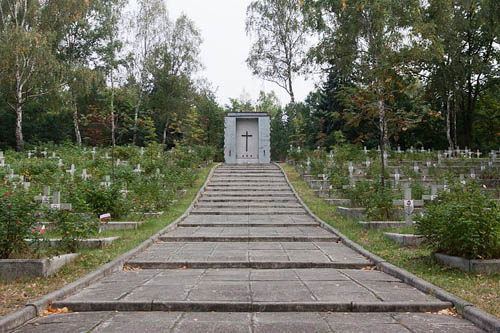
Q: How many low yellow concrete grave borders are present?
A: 0